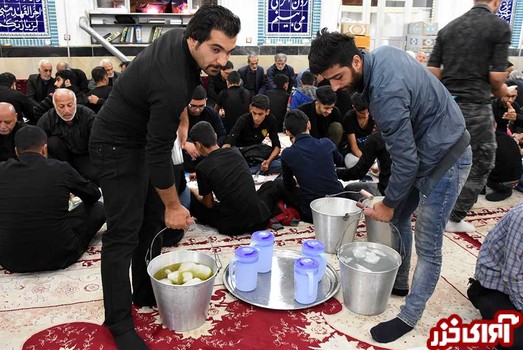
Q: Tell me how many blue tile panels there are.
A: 3